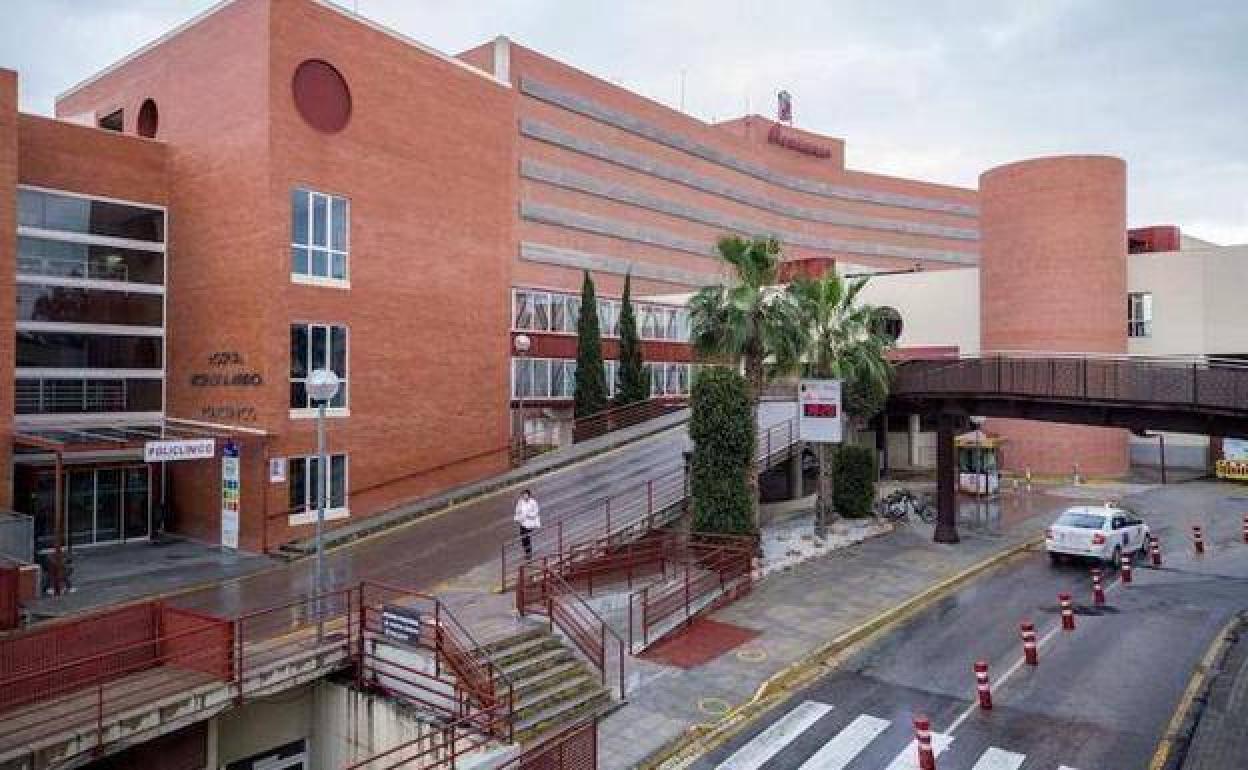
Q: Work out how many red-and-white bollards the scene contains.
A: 9